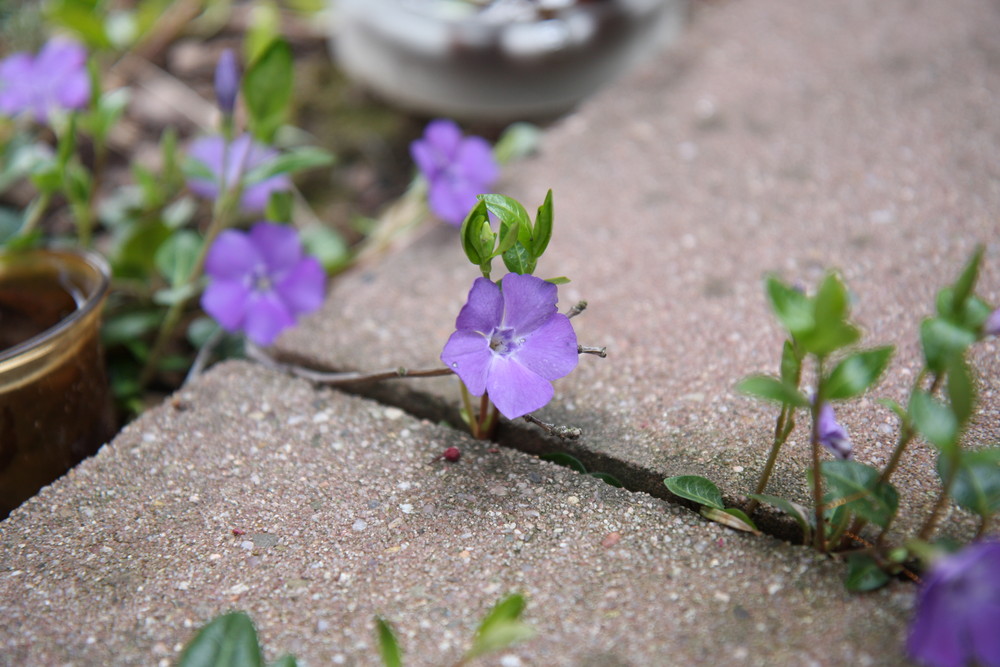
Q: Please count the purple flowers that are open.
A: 6